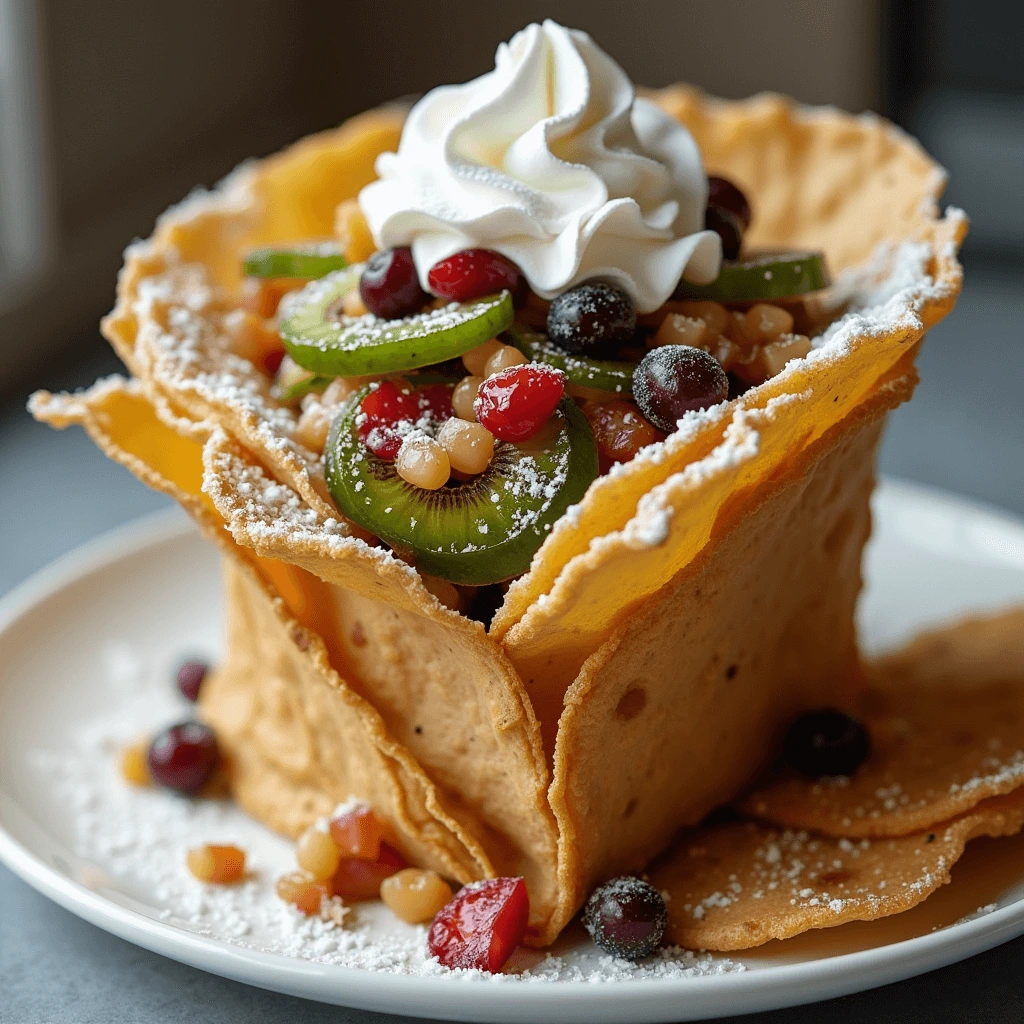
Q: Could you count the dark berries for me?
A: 9